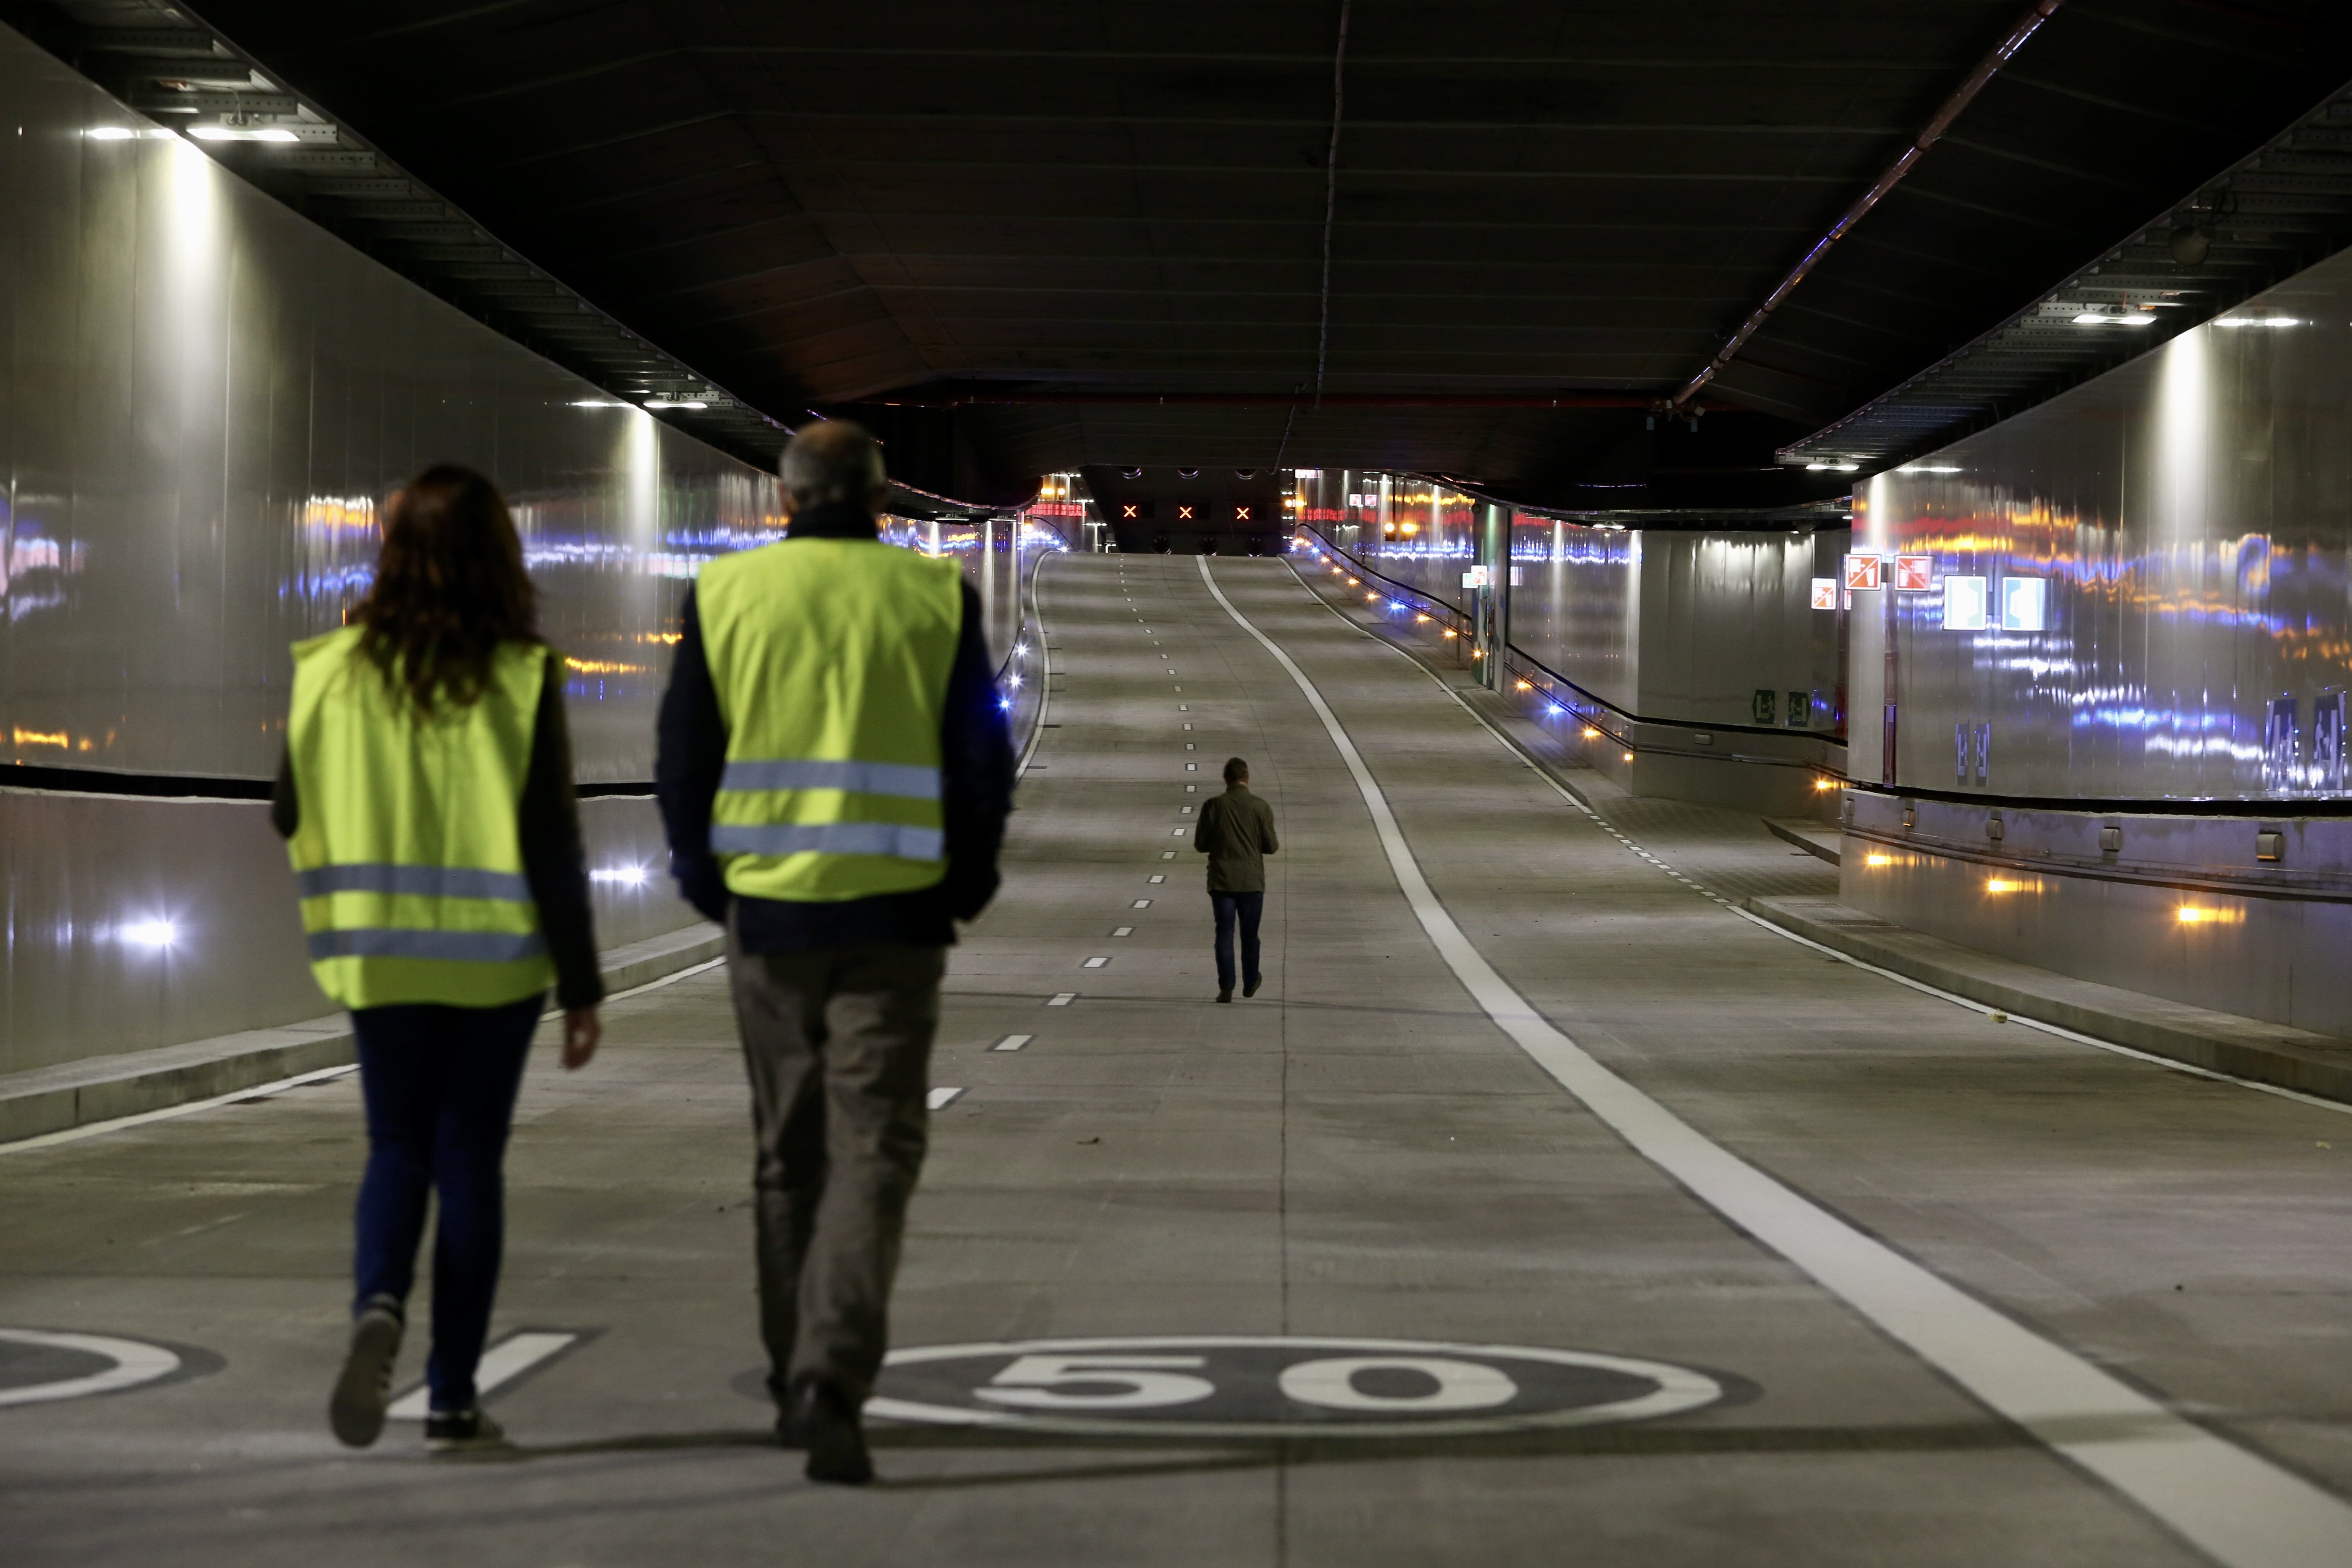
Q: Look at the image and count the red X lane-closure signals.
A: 3